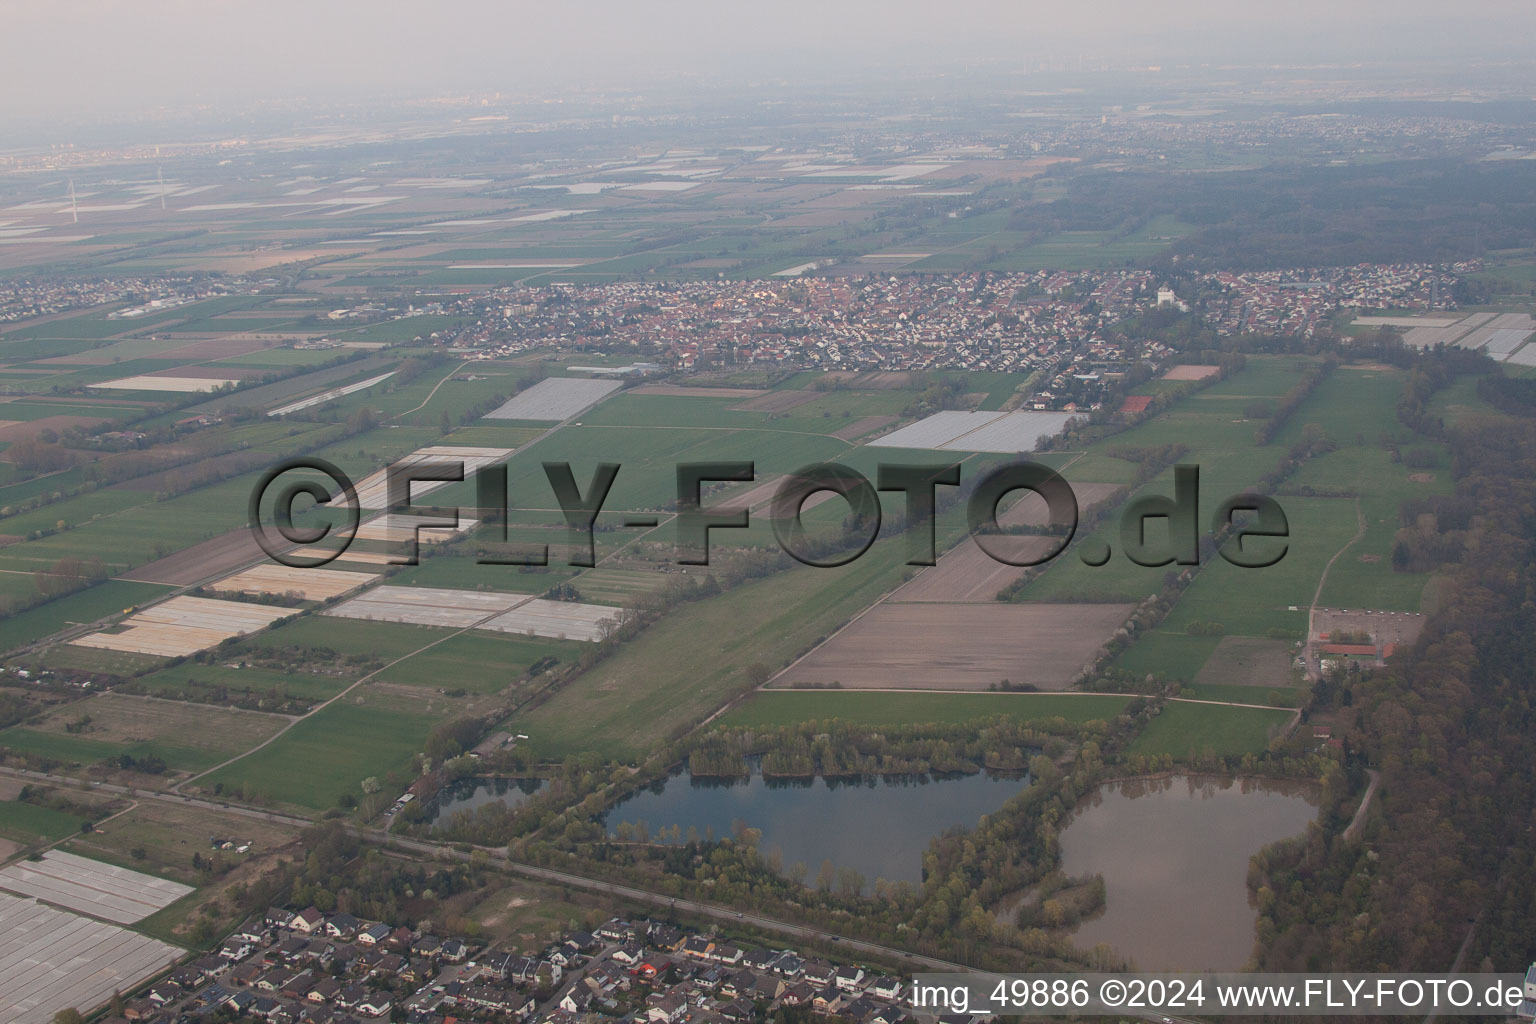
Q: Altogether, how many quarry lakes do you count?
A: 3